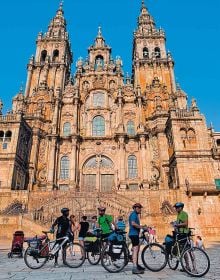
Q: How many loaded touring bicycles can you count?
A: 4